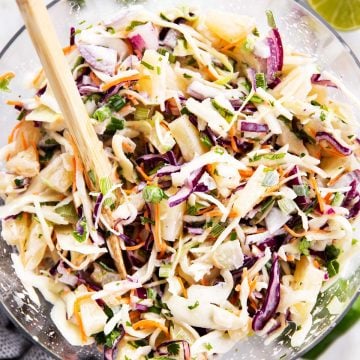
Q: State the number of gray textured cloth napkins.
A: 1